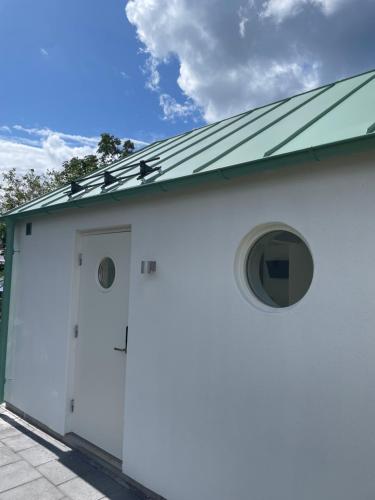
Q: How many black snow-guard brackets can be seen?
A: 3